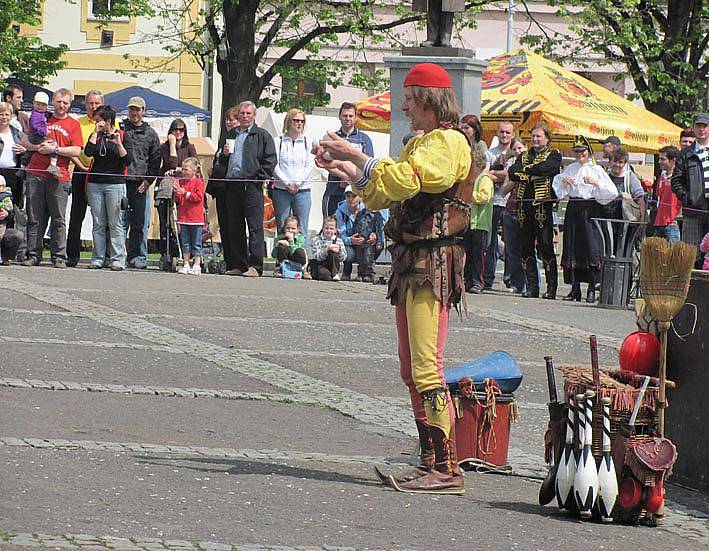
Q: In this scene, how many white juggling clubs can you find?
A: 4